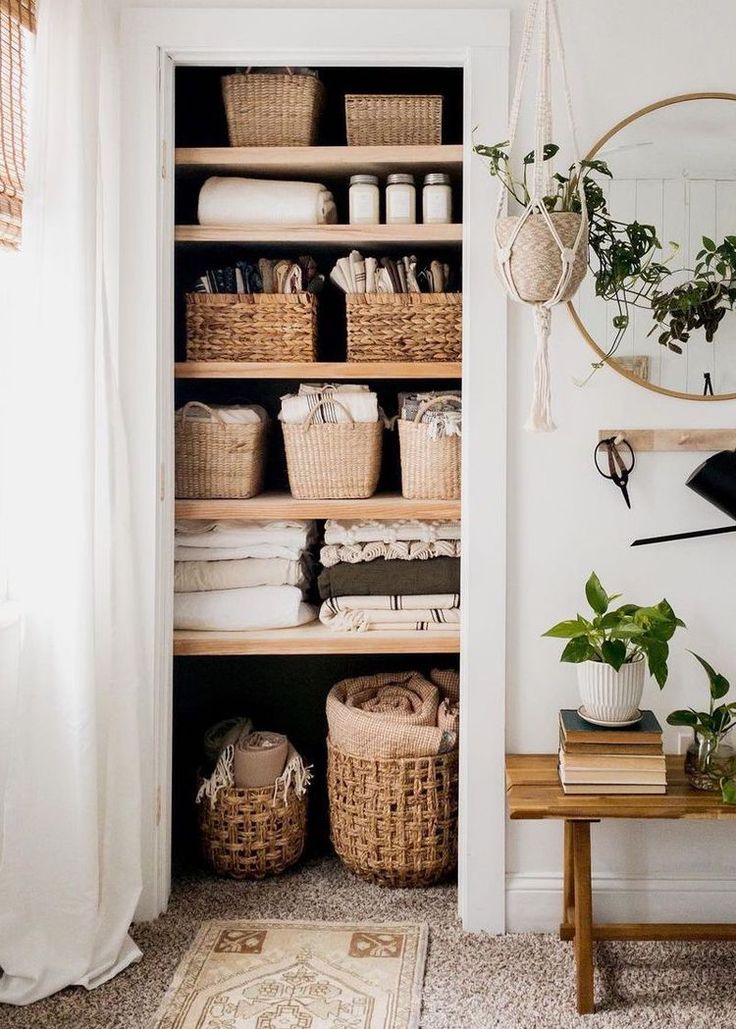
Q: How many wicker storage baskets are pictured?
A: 9